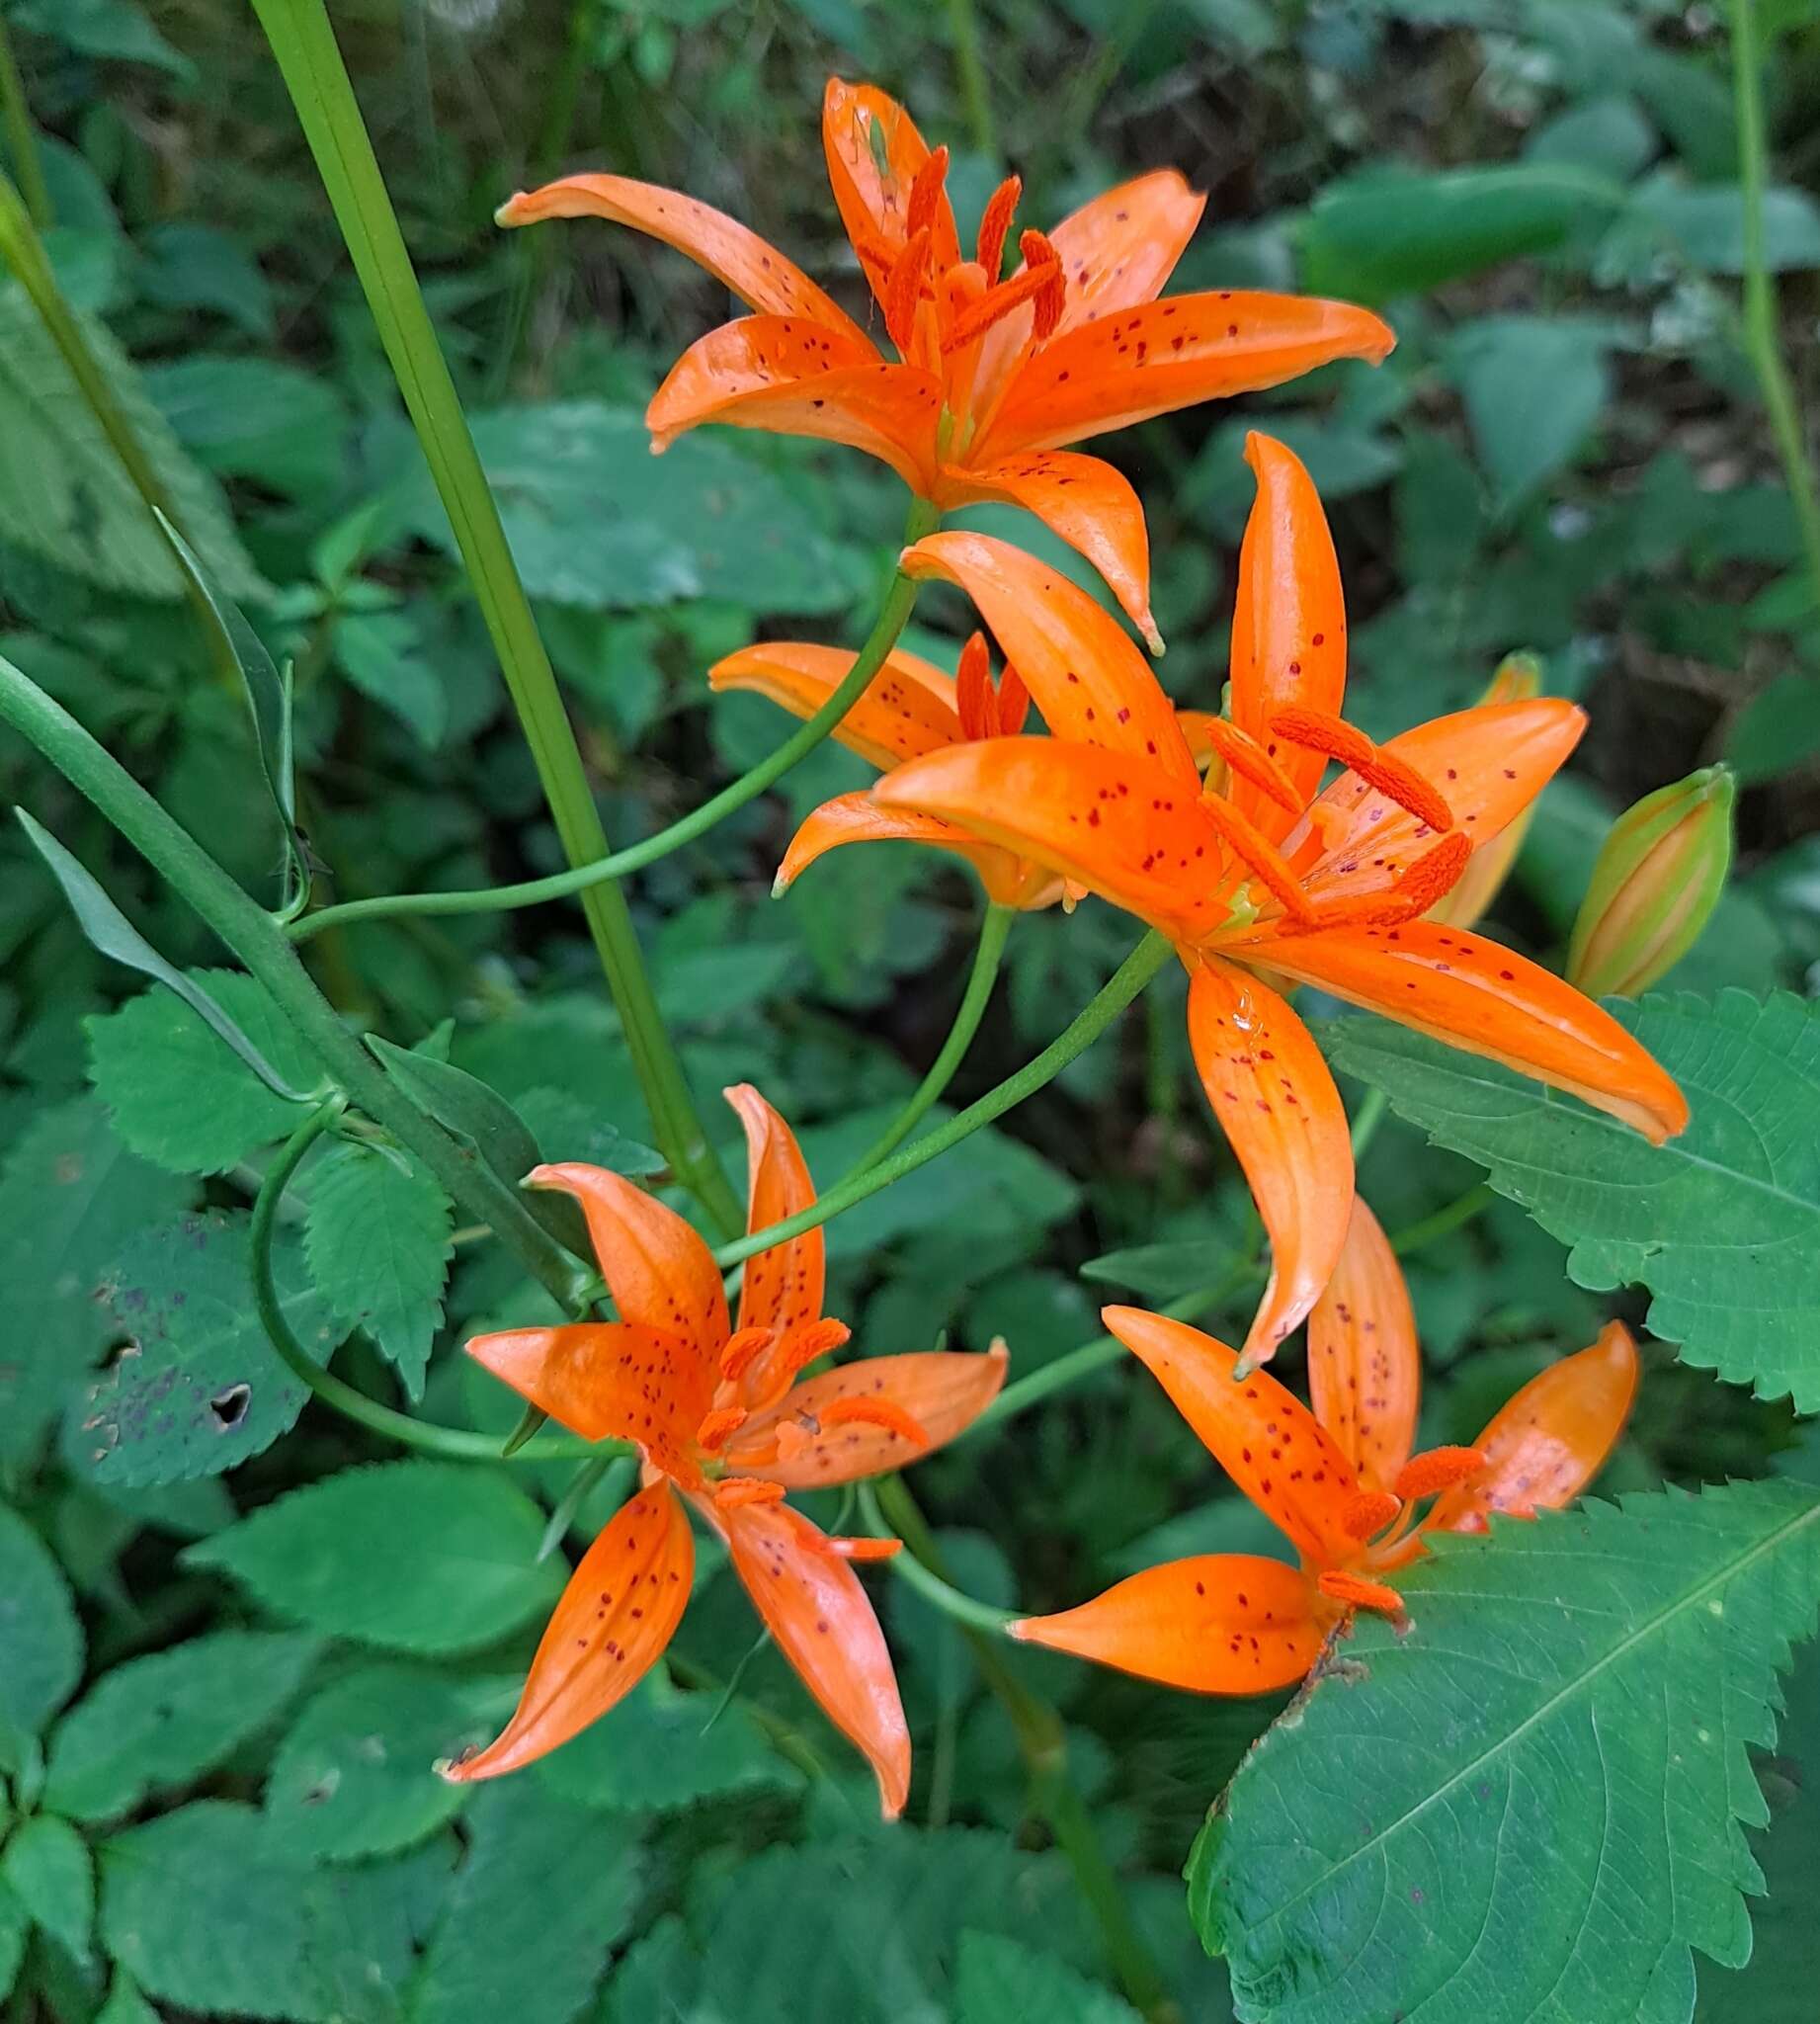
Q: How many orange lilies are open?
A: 5